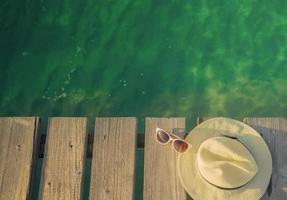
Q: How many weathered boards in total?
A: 6